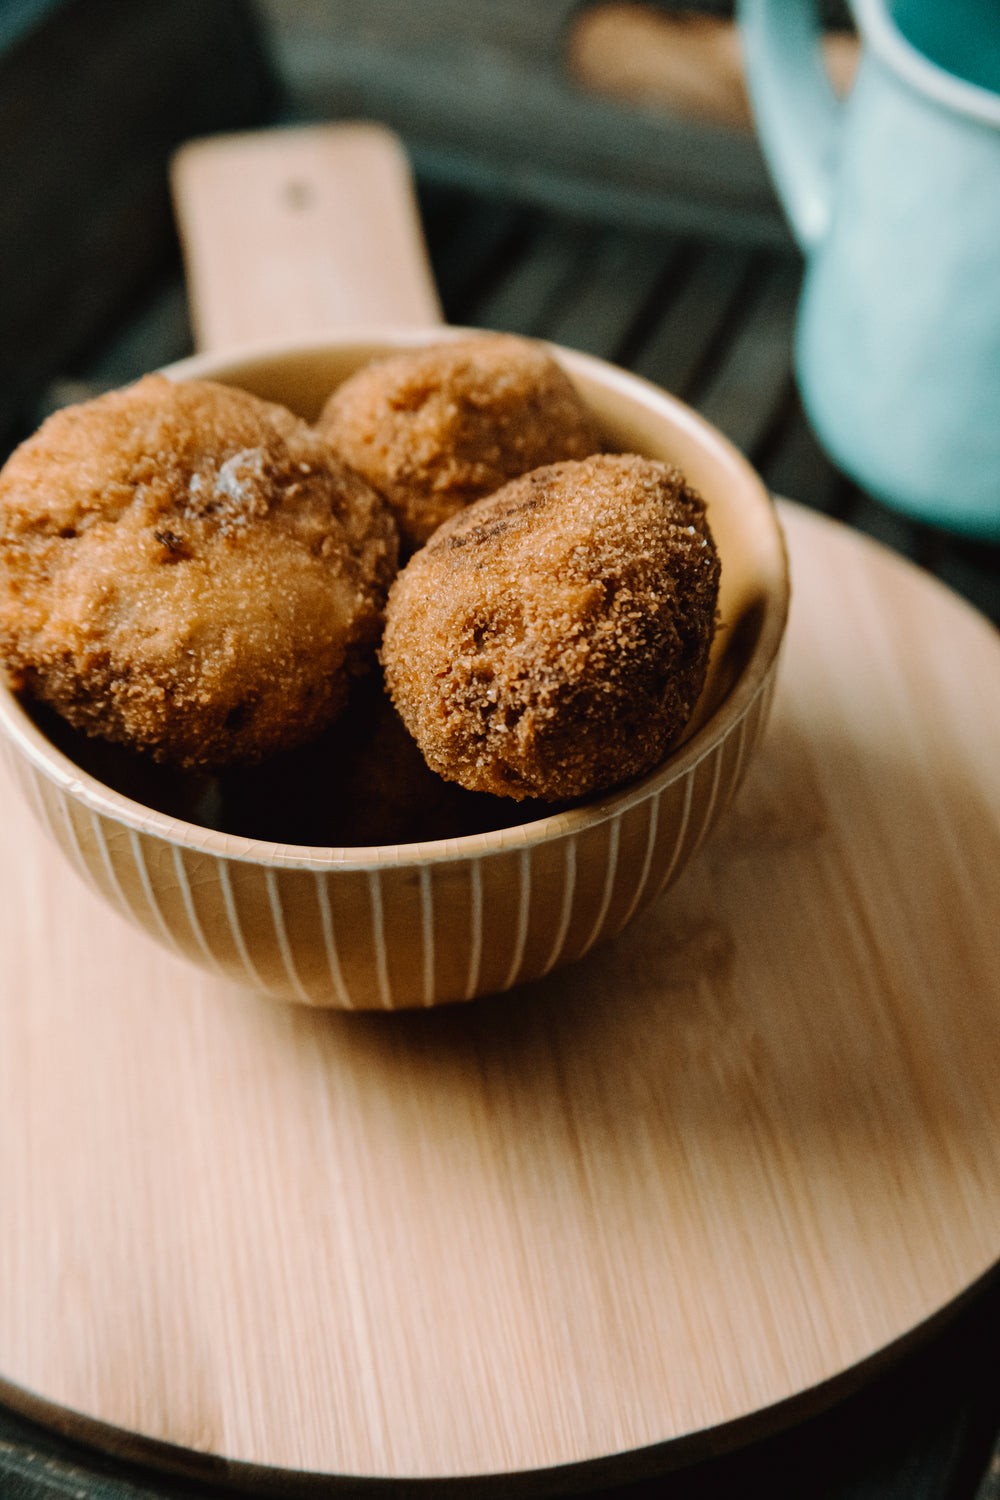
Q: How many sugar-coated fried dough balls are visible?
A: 3